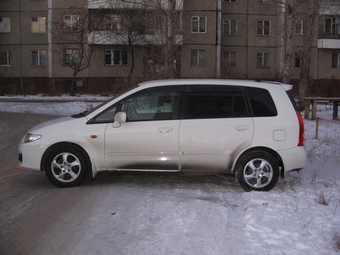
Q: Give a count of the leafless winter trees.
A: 5